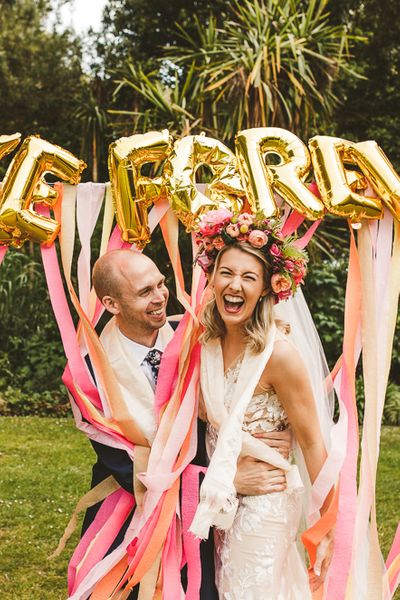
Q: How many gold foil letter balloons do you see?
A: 7